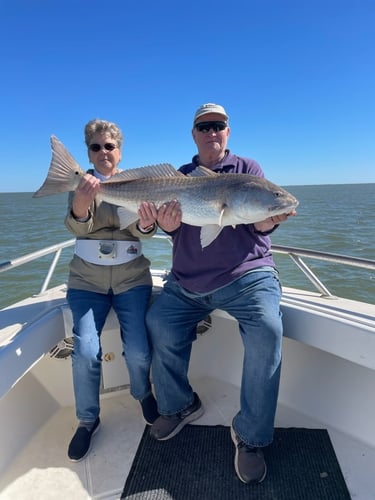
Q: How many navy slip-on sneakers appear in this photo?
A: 2